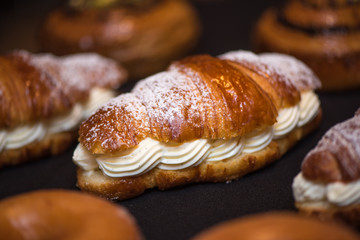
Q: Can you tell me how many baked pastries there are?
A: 7